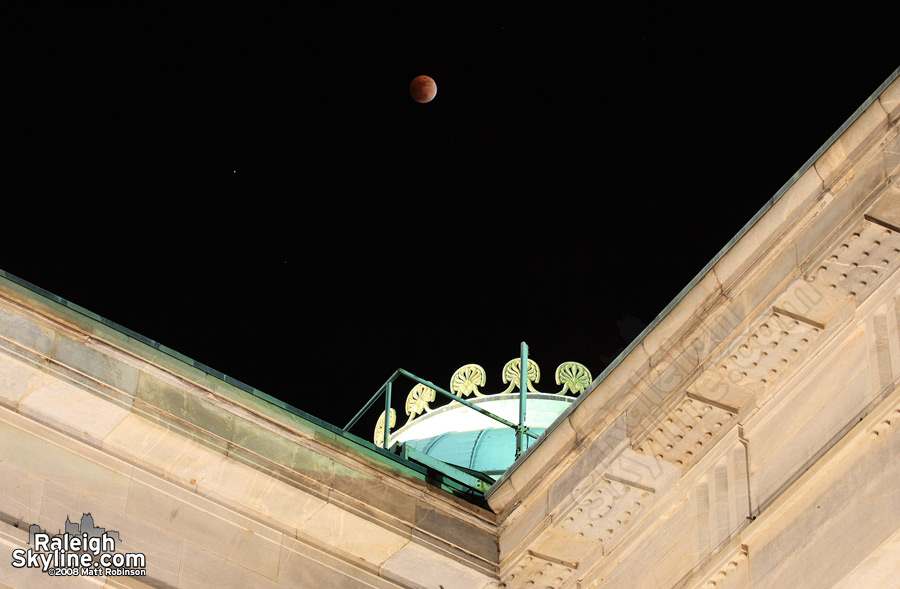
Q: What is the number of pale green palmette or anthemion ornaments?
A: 5